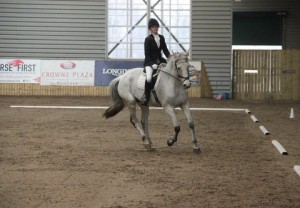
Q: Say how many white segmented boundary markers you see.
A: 5